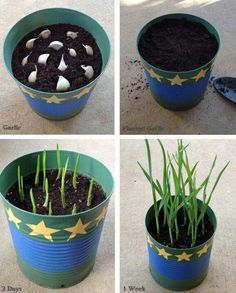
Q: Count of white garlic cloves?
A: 12